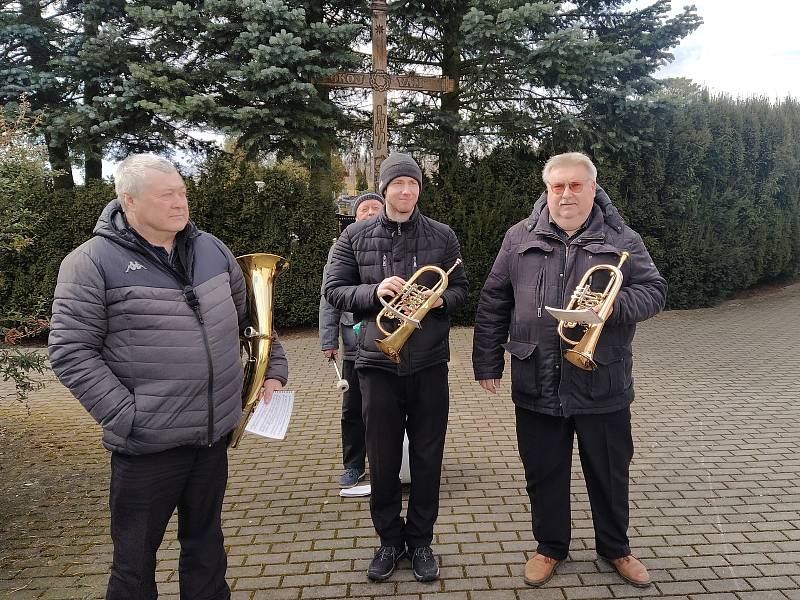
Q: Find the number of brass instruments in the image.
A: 3